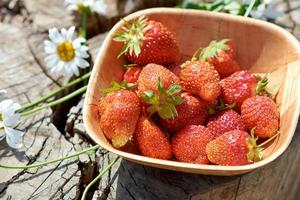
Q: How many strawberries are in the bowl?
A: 13